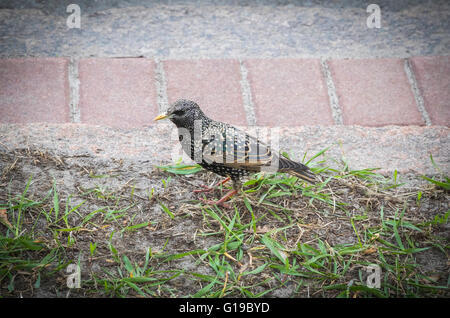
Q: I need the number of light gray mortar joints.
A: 5